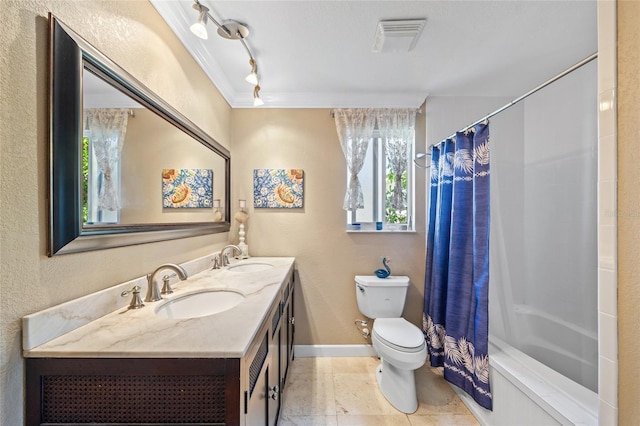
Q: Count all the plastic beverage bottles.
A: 0